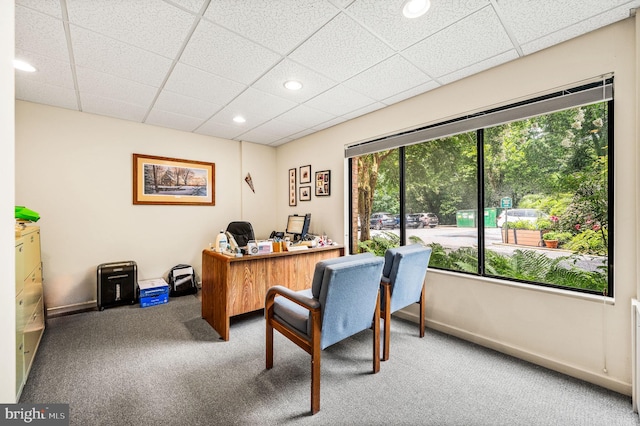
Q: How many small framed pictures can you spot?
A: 4